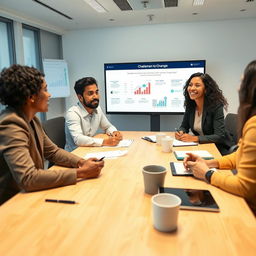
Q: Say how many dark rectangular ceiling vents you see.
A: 2